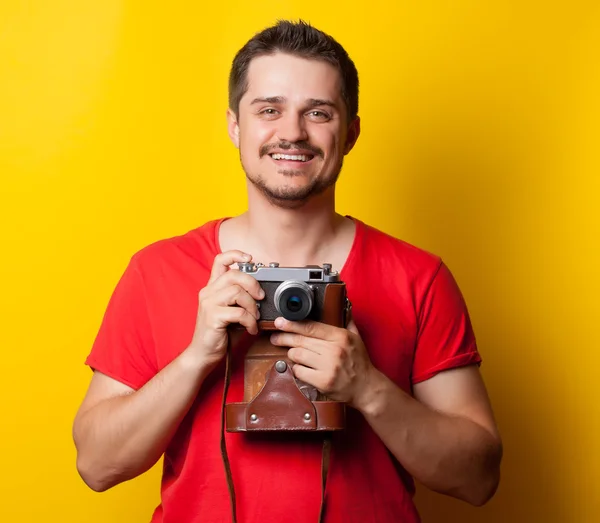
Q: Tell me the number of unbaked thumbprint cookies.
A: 0